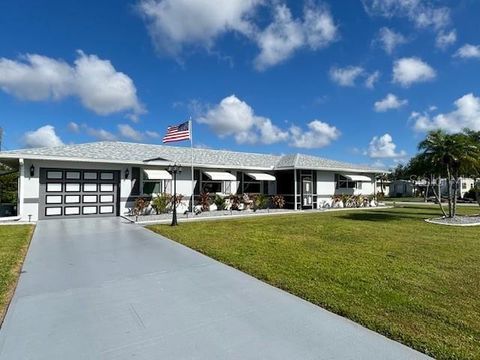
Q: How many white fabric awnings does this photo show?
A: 4